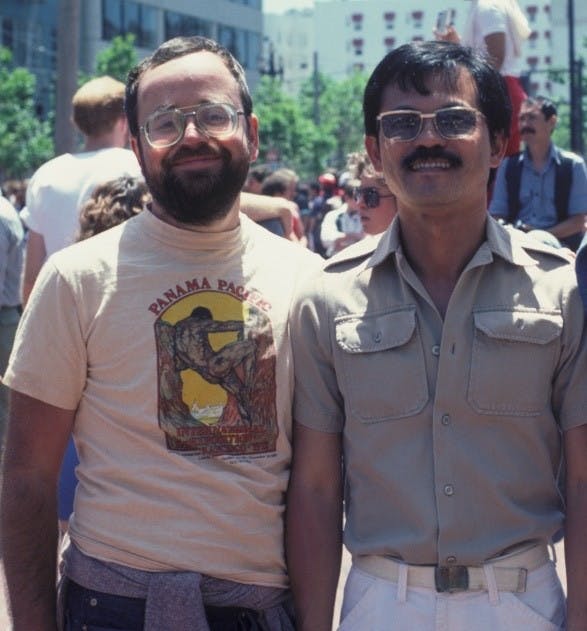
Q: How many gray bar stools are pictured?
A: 0